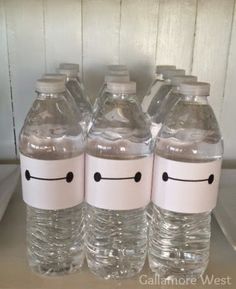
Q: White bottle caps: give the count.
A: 12